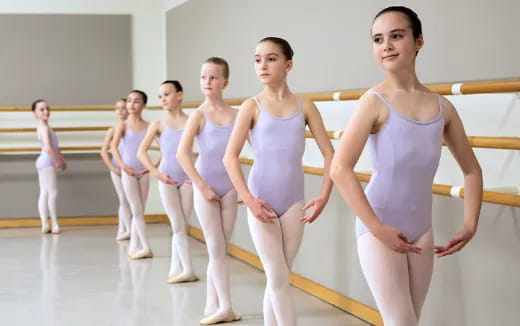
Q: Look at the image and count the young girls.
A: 7